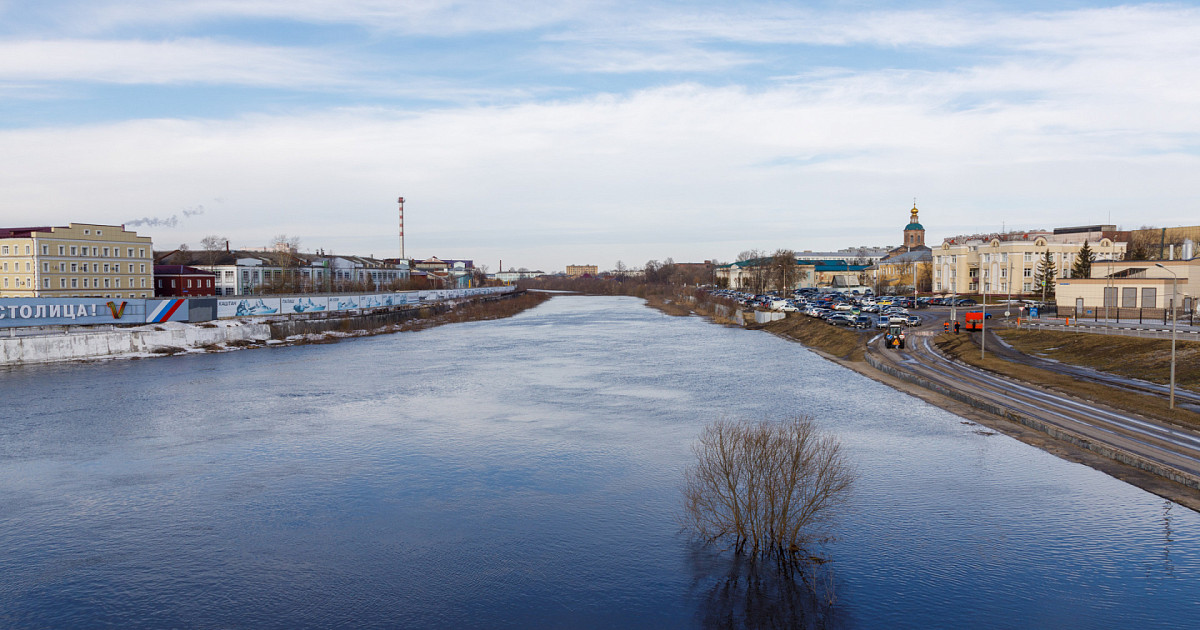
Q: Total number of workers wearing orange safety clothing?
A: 2